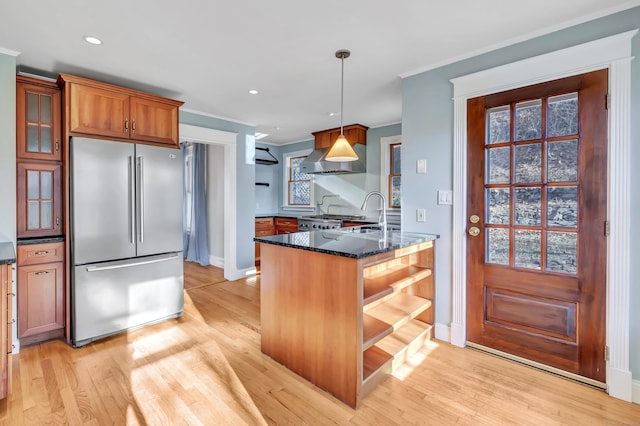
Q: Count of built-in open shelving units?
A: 1